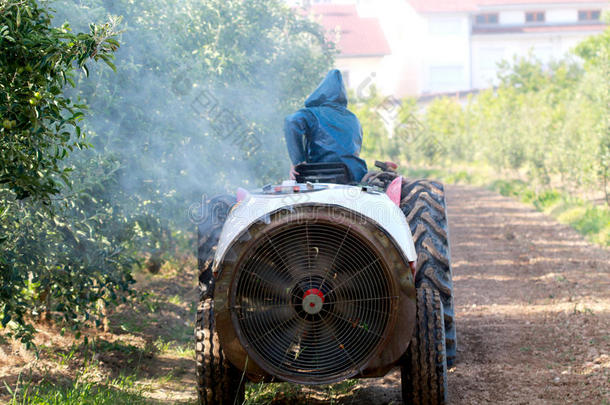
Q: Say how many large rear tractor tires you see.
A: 2